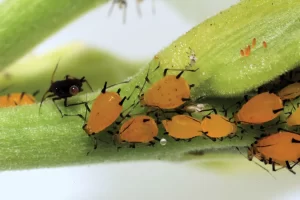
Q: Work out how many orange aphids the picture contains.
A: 10